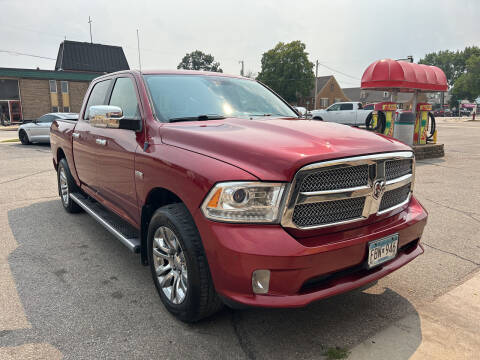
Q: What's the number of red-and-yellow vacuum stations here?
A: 2